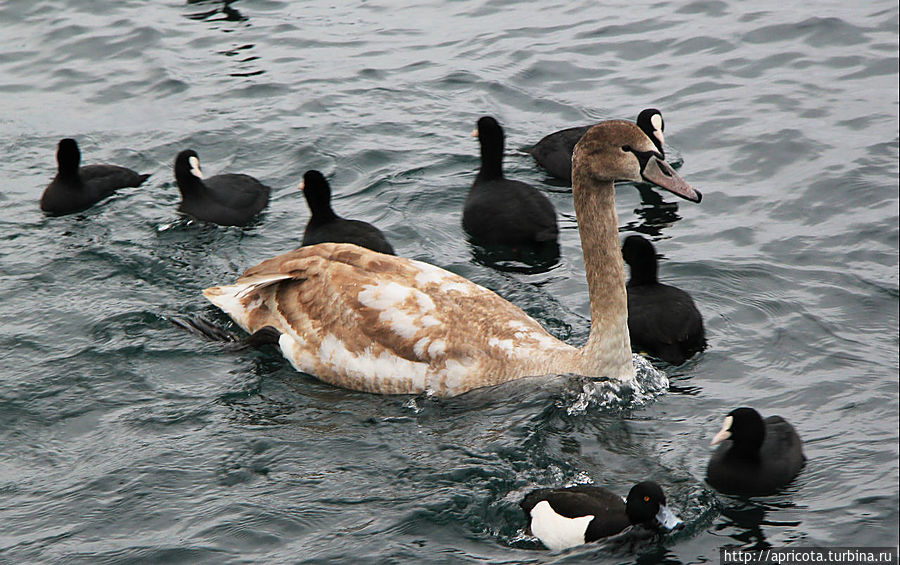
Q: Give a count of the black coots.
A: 7